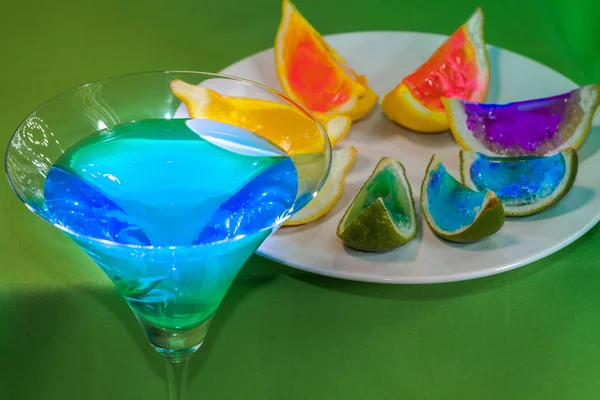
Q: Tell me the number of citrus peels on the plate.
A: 8